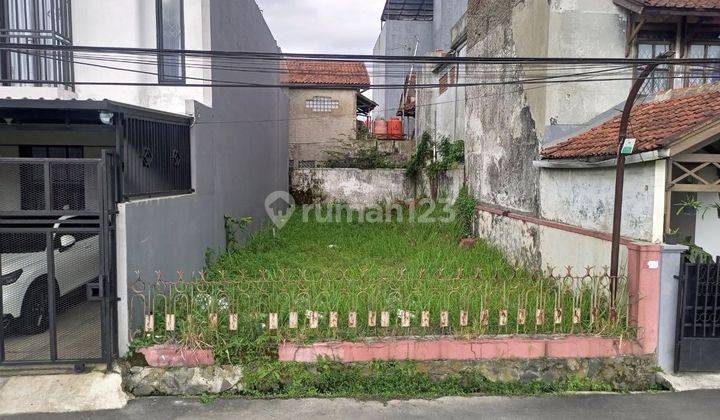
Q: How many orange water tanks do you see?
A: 2